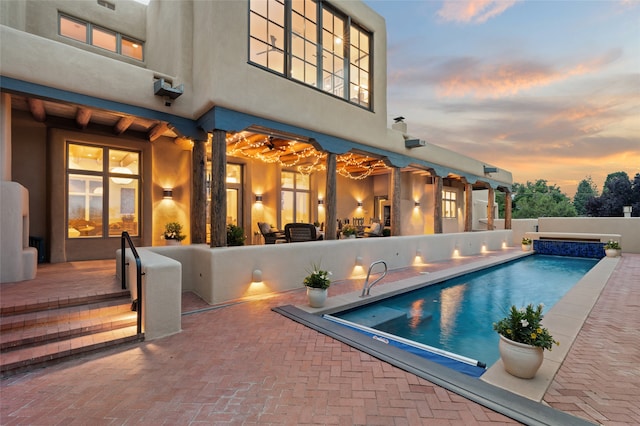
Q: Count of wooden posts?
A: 8